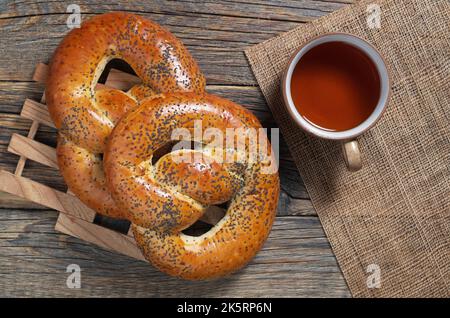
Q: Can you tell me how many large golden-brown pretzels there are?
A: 2